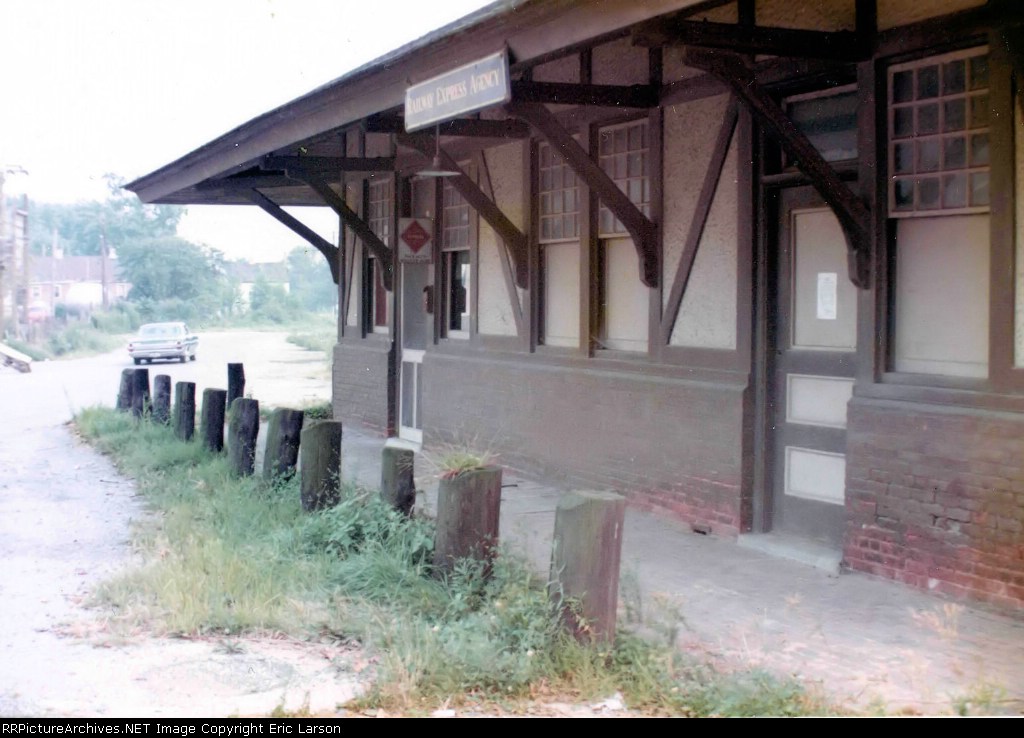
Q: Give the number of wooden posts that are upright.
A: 12